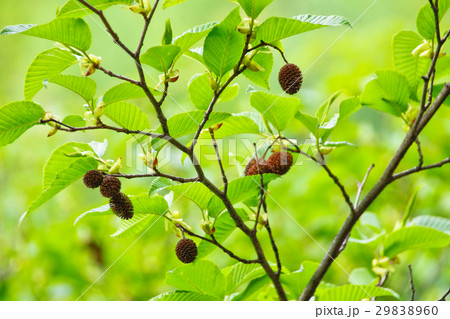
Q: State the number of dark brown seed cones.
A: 7